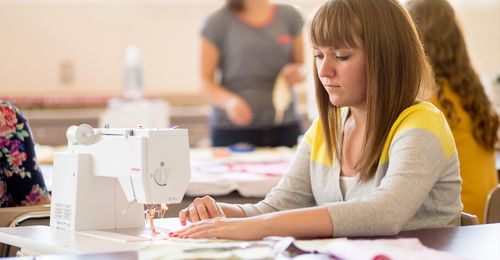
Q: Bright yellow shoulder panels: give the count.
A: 2